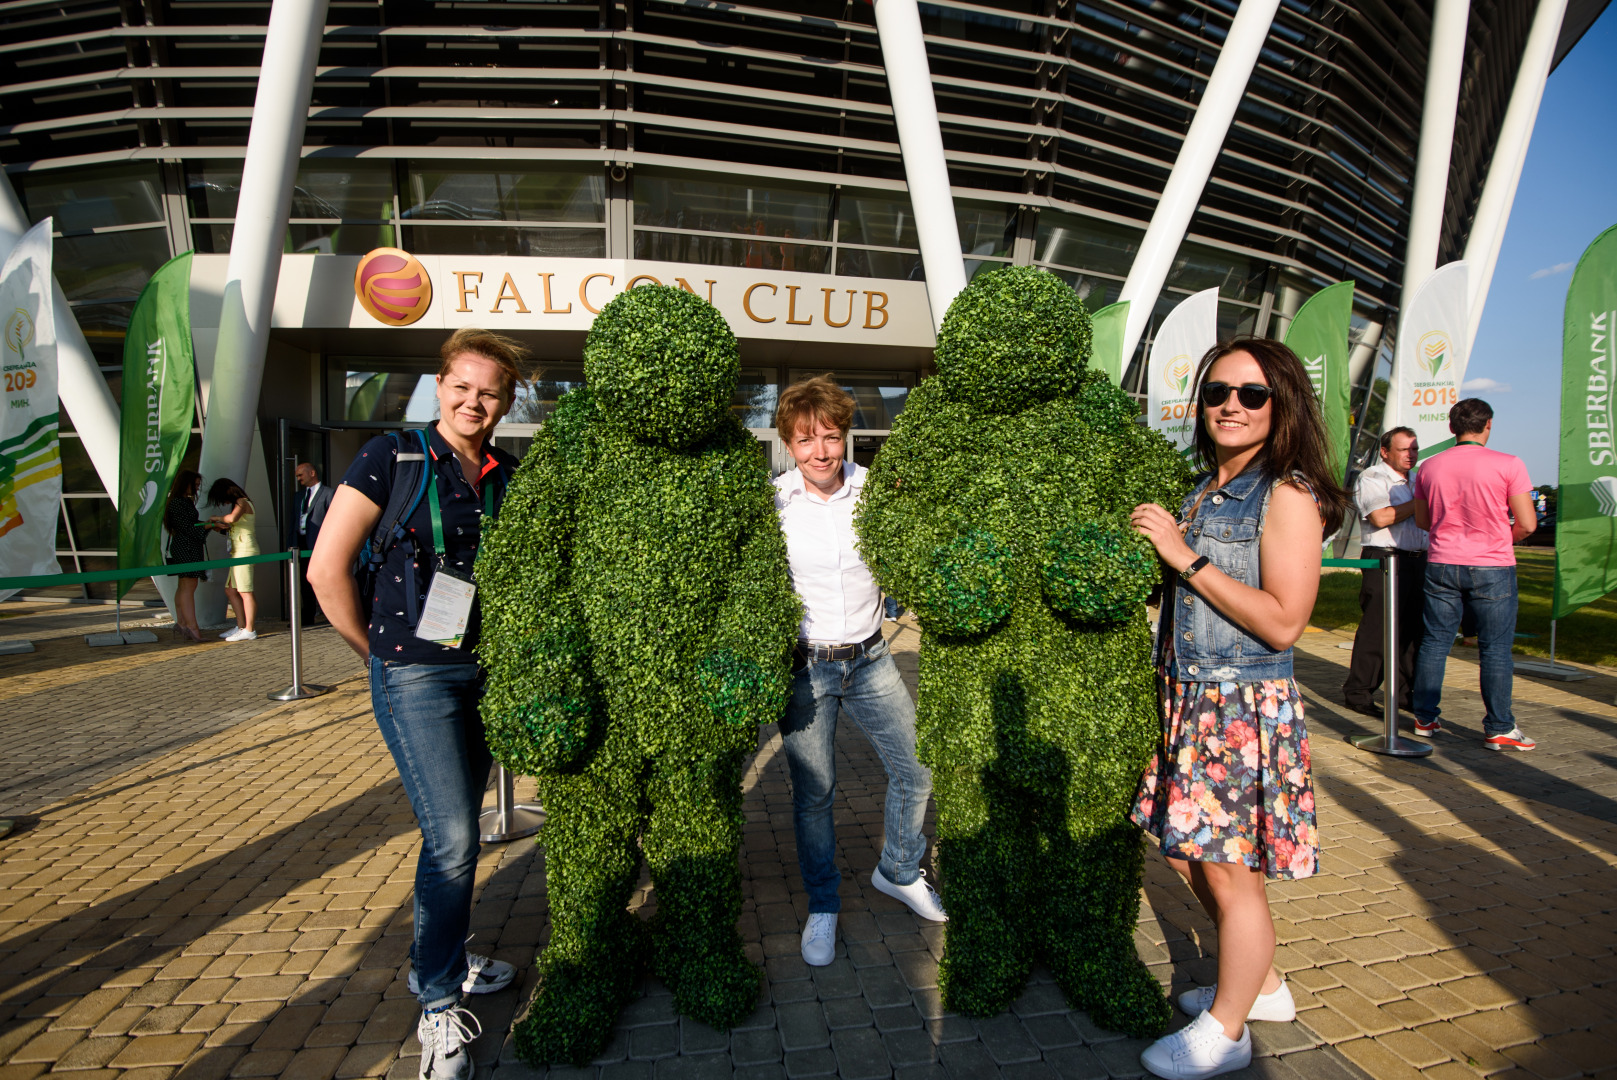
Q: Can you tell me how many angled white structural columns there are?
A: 6